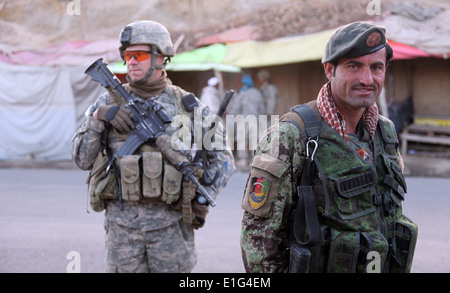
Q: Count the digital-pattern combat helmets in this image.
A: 1